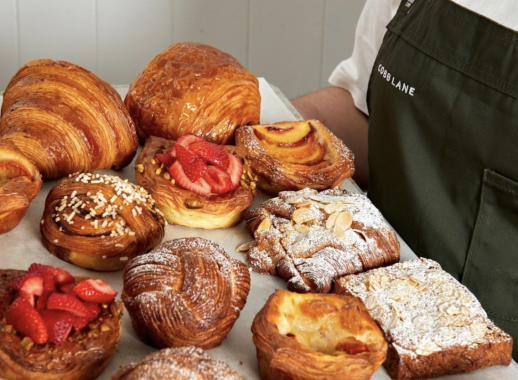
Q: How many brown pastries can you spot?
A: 12